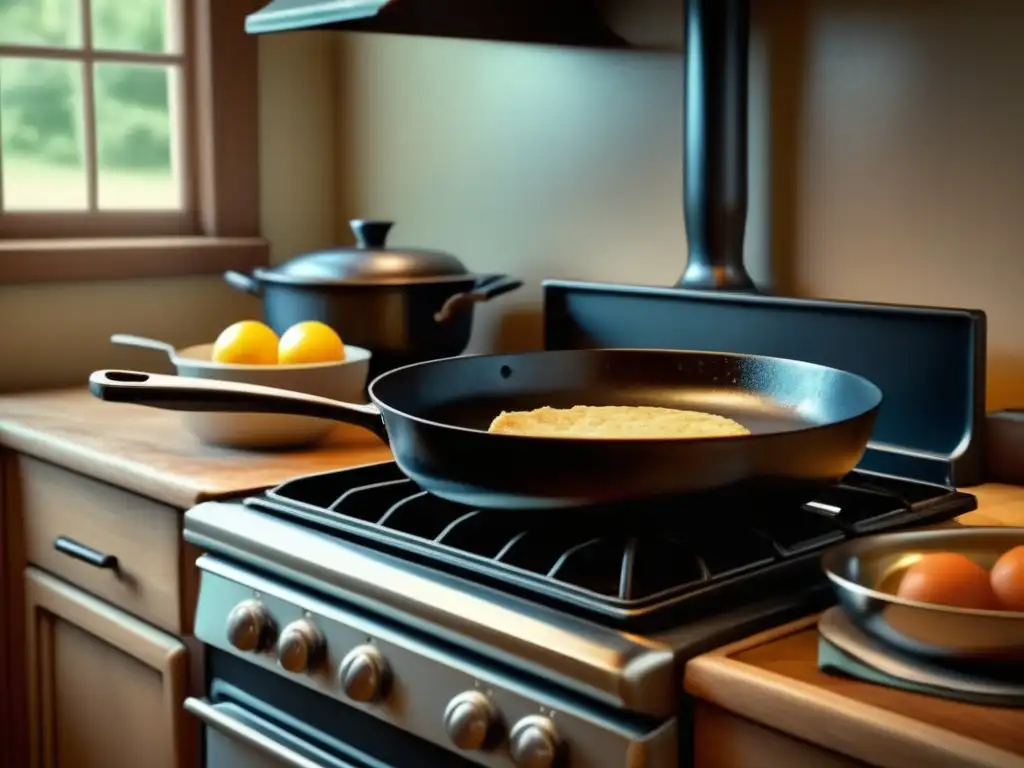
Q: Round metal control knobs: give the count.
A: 5